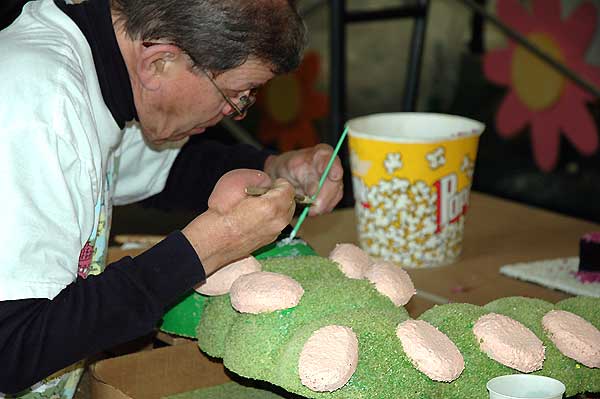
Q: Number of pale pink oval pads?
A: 8